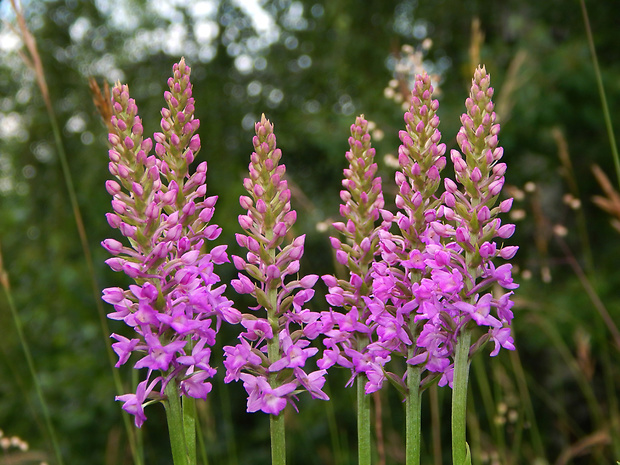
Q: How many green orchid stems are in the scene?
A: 6